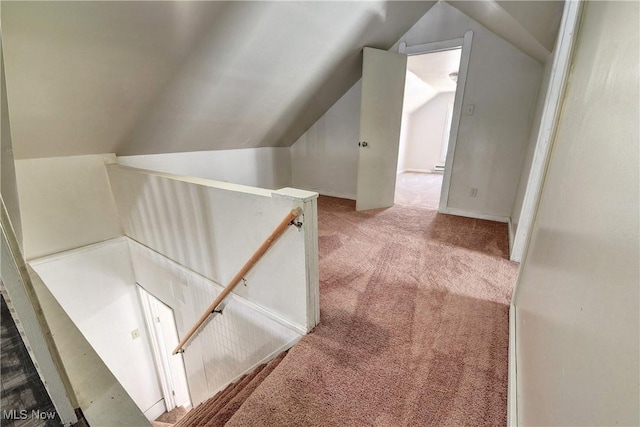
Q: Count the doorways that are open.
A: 1